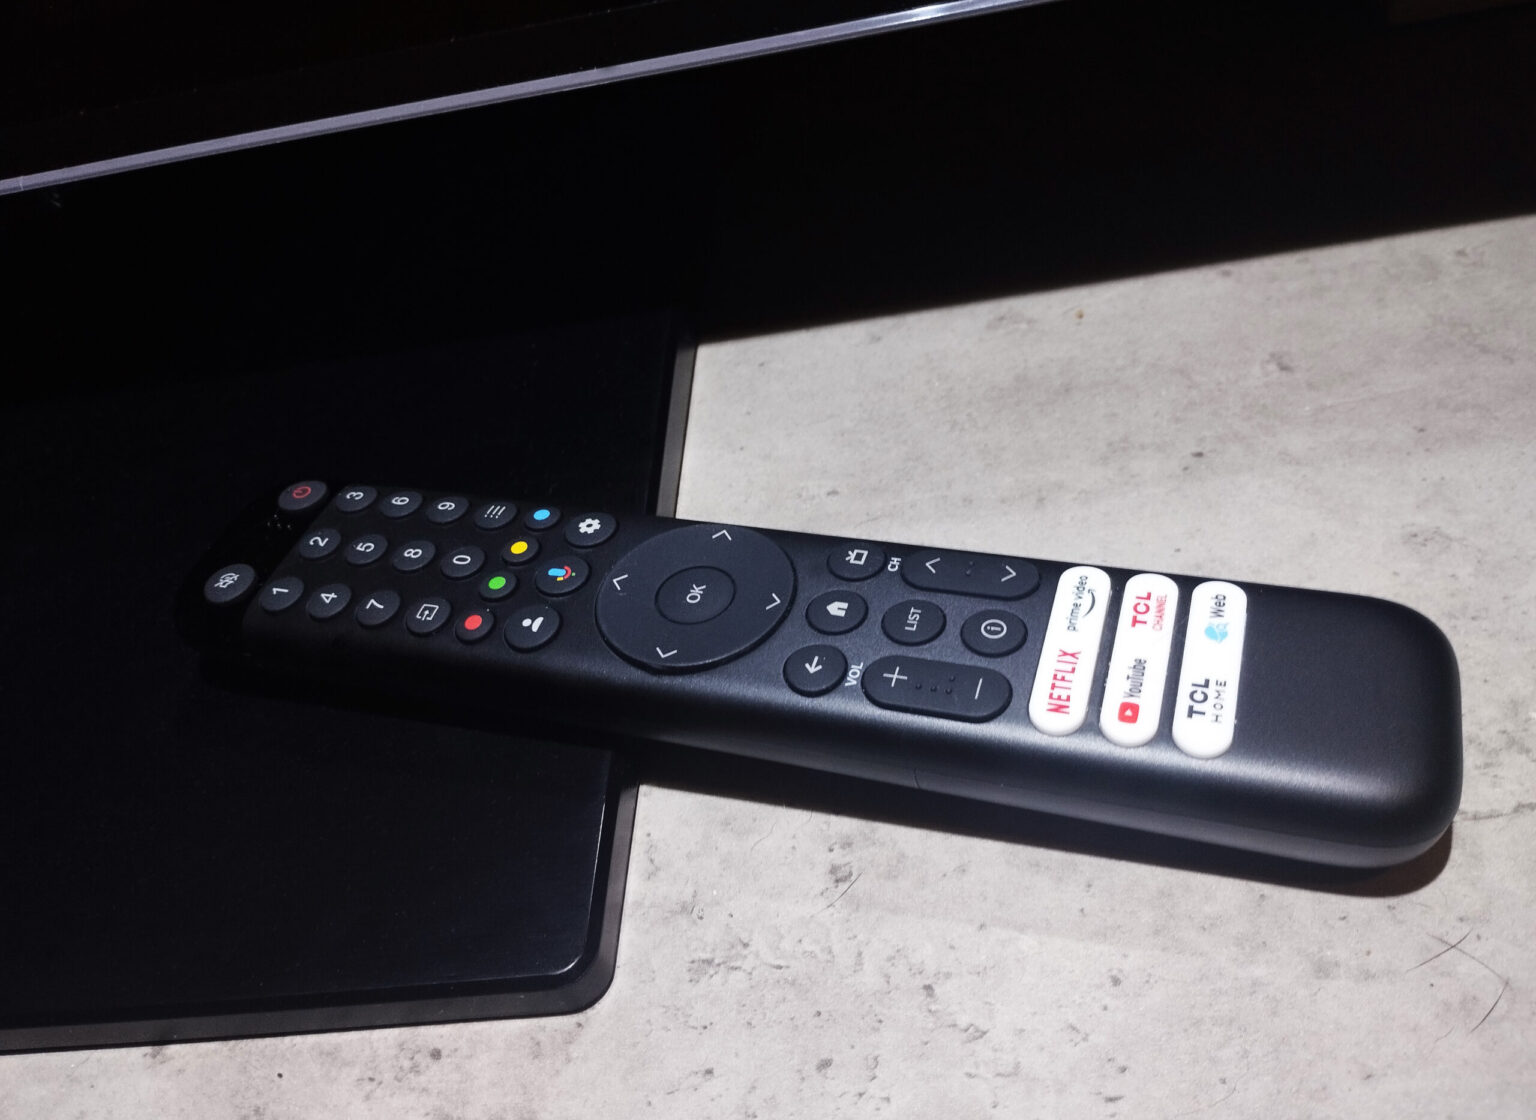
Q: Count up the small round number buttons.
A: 10